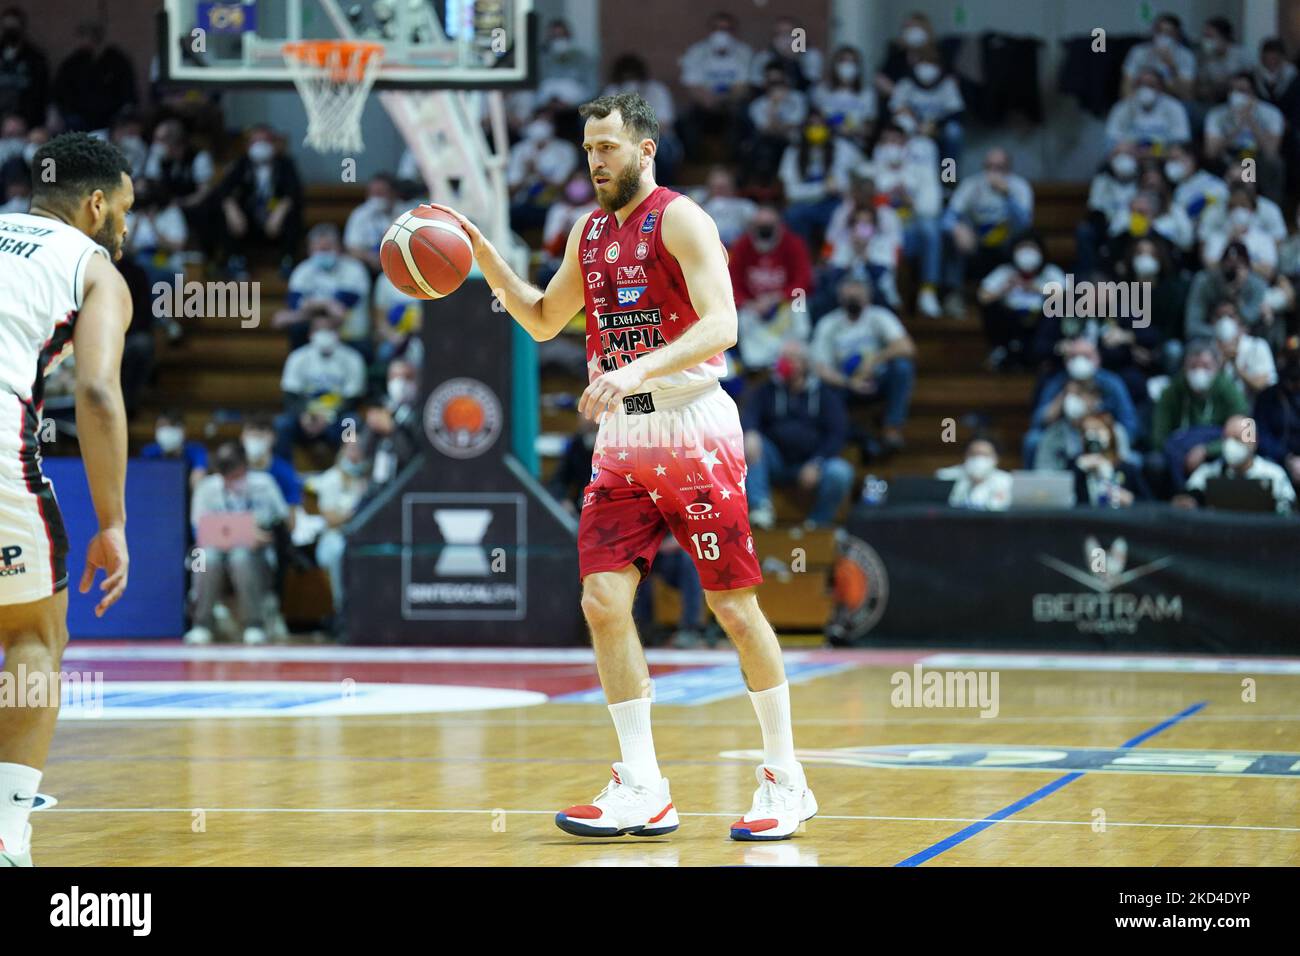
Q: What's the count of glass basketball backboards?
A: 1